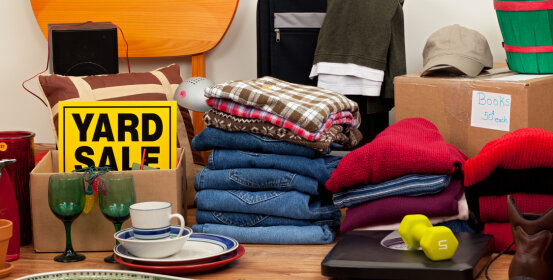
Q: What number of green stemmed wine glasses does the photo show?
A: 2